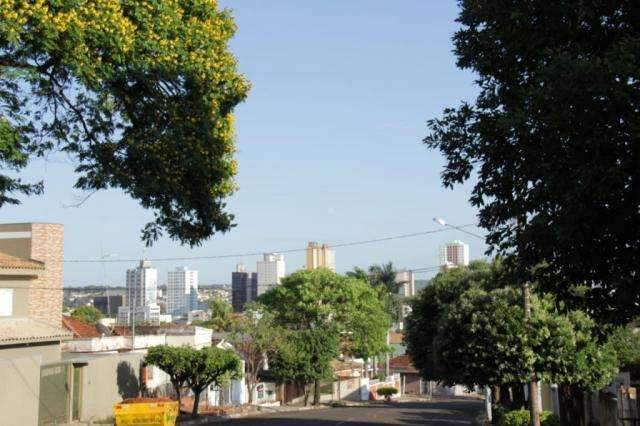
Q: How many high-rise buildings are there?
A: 7